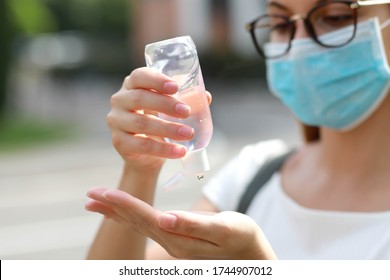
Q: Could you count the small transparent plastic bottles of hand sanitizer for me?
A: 1